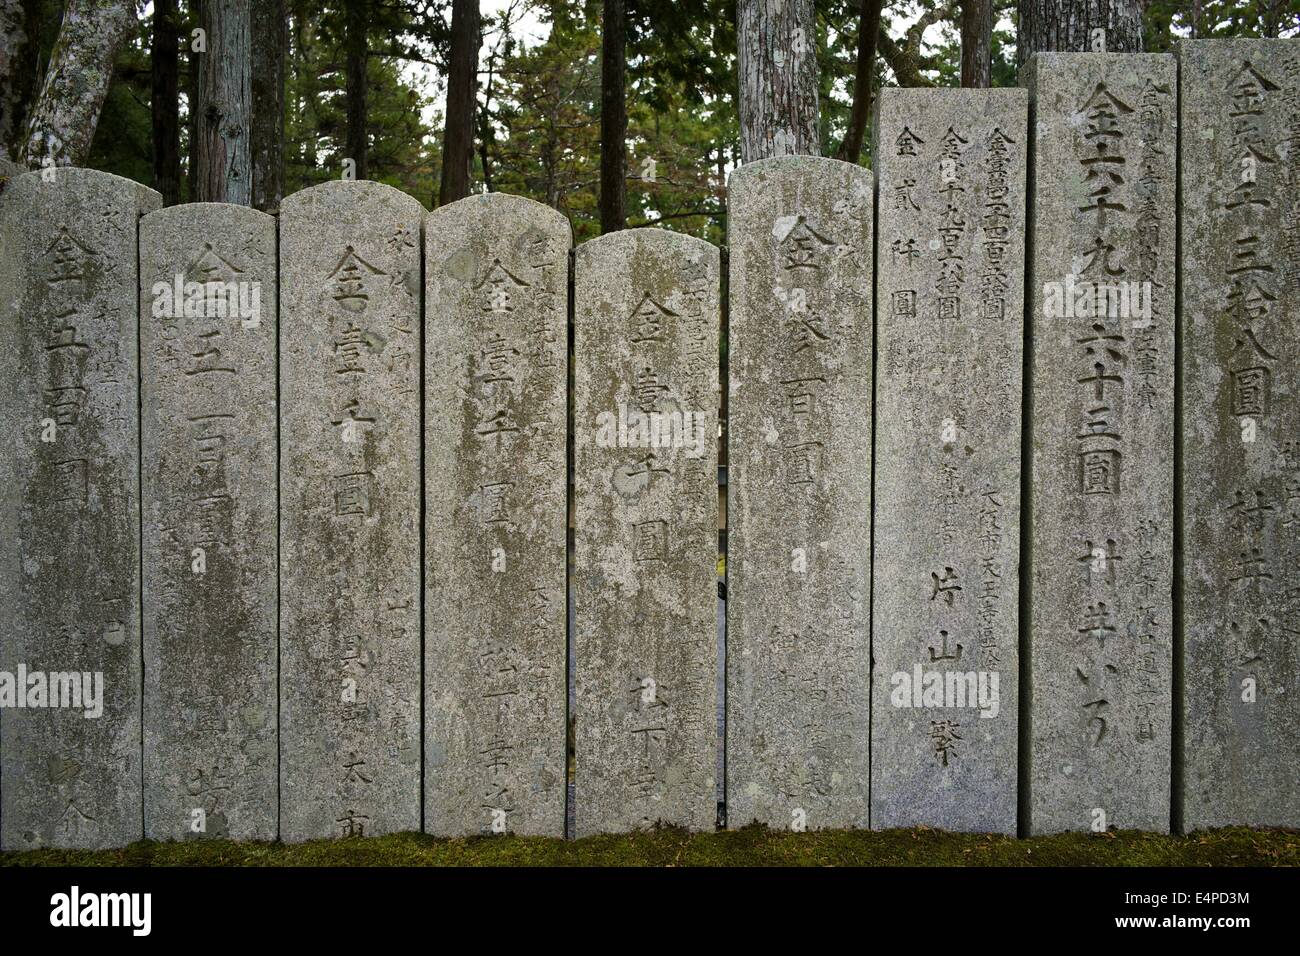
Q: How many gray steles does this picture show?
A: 9